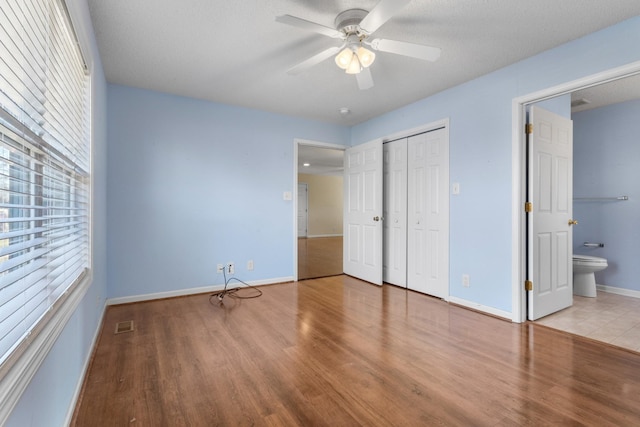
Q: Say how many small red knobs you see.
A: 0